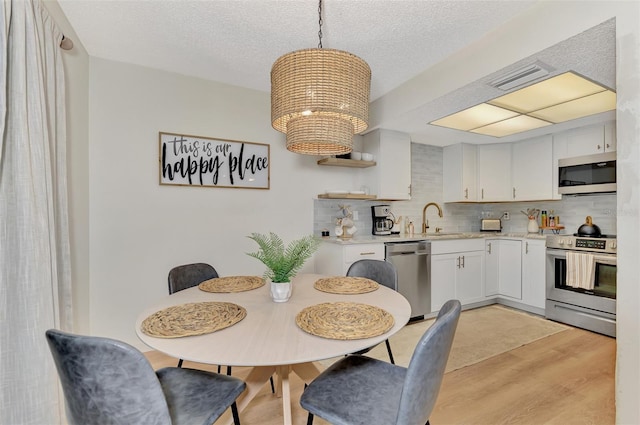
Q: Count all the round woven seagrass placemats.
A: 4